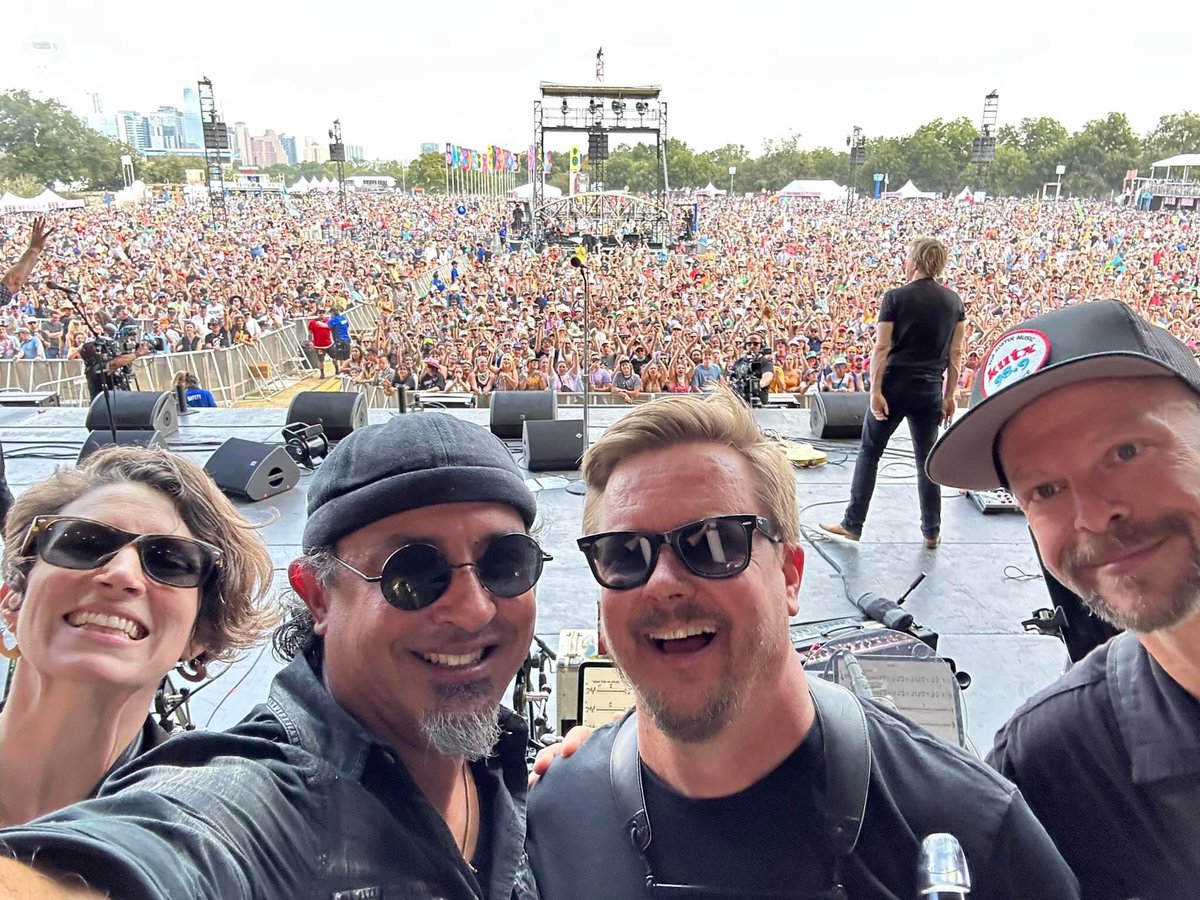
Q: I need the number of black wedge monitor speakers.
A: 7